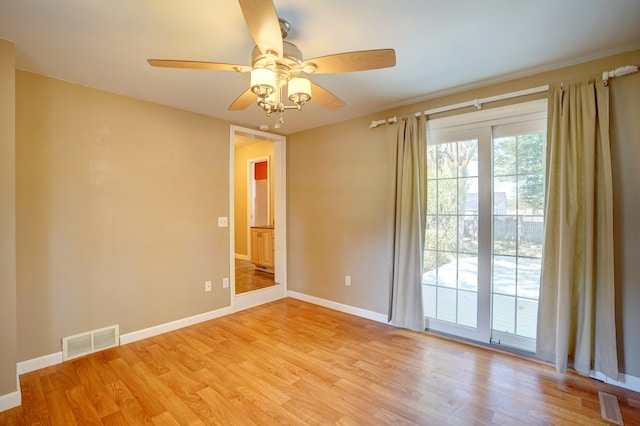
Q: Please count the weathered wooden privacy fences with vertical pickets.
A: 1